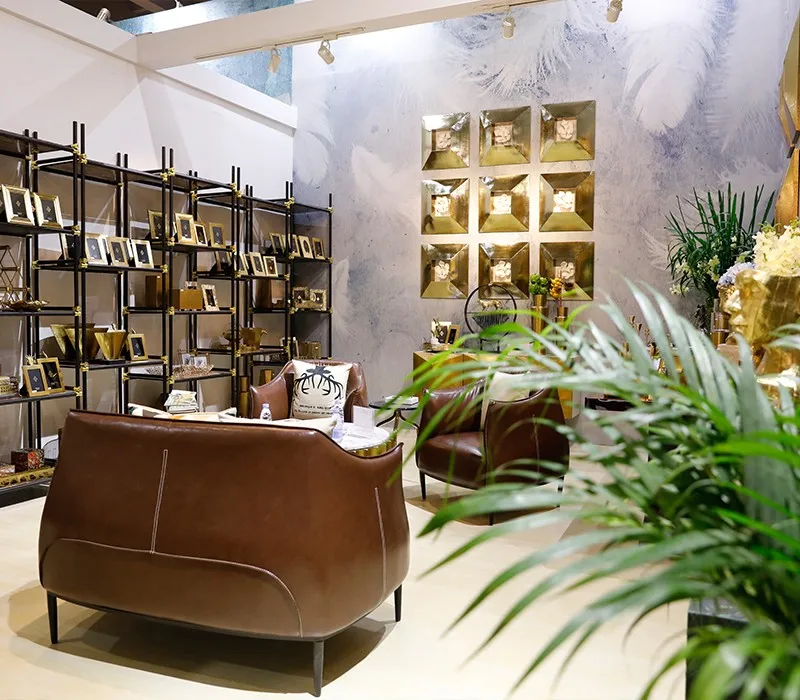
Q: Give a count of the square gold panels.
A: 9